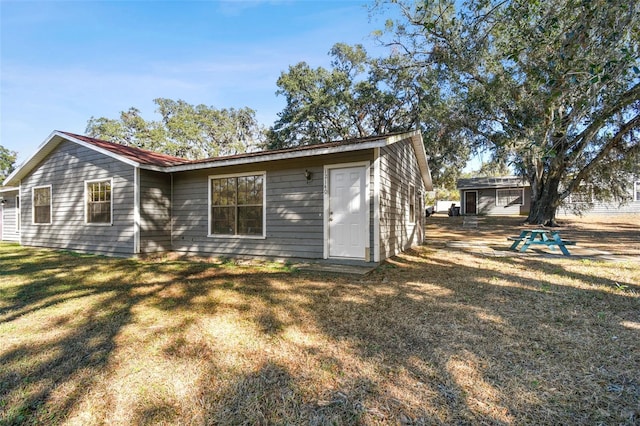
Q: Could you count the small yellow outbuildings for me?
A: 0